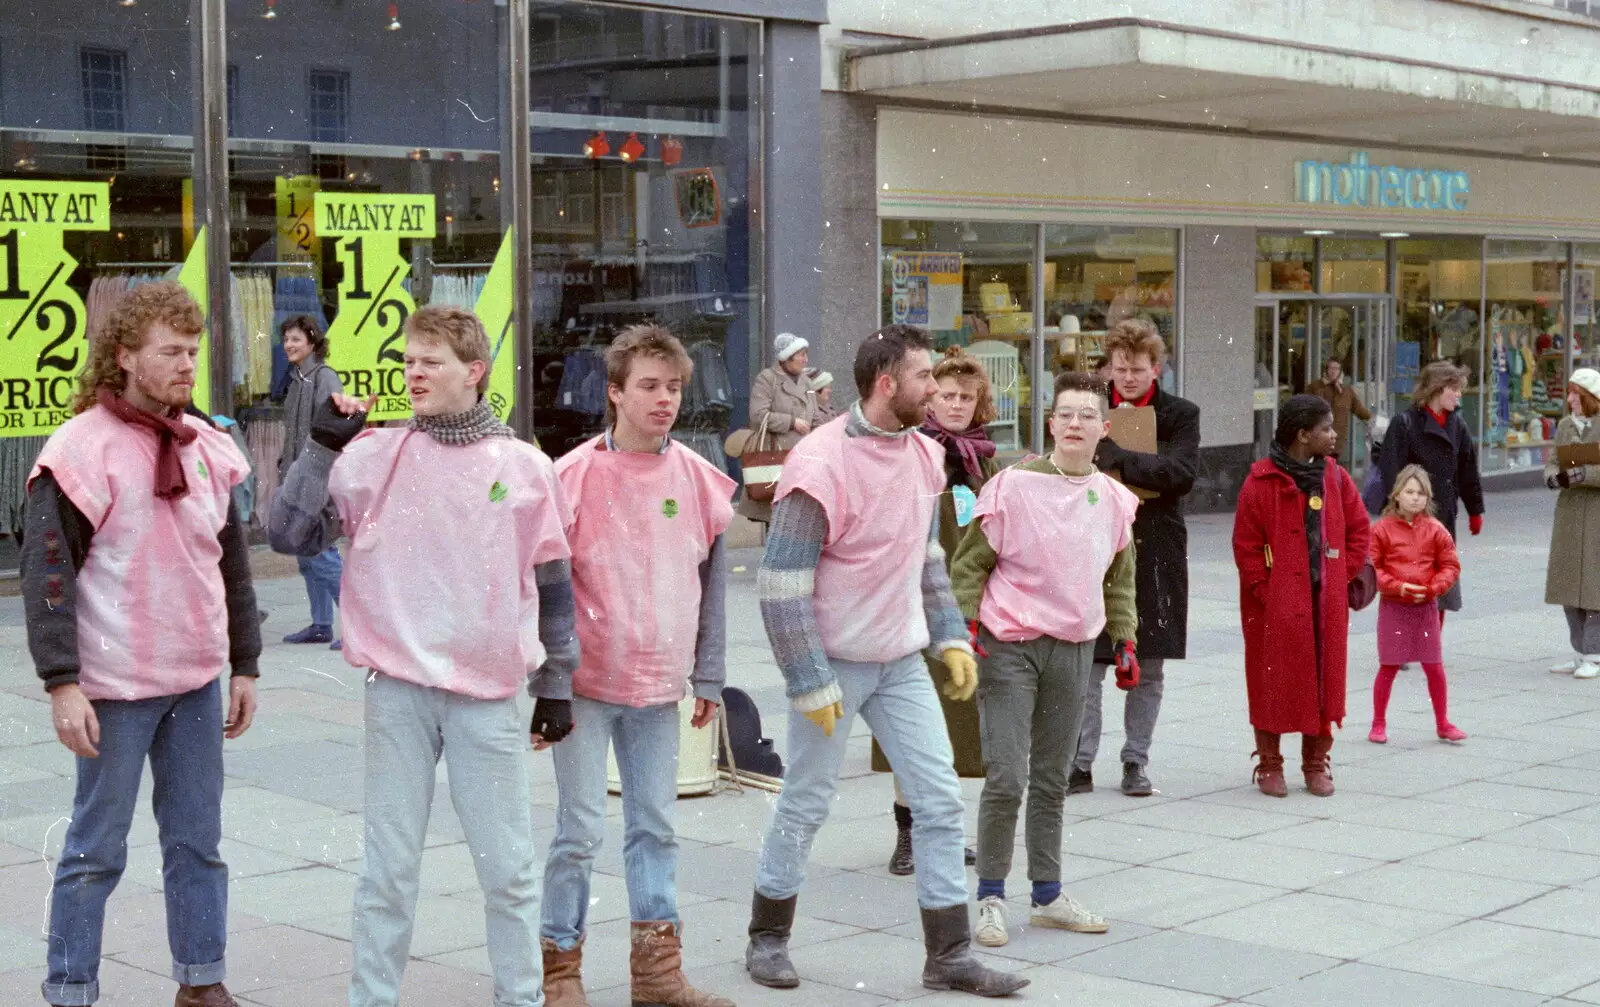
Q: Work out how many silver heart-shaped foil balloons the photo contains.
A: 0